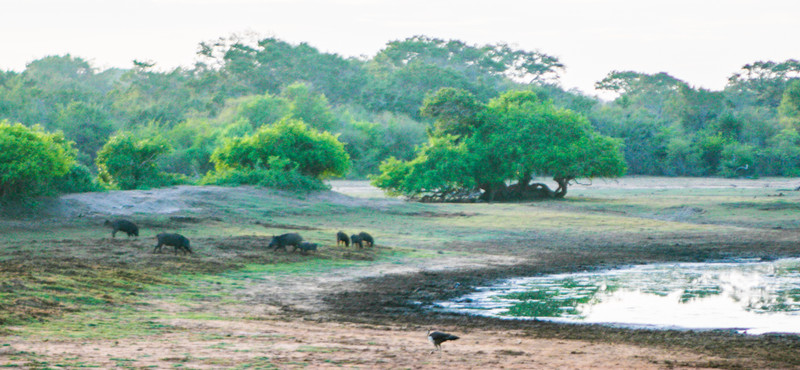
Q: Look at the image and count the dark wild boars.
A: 7